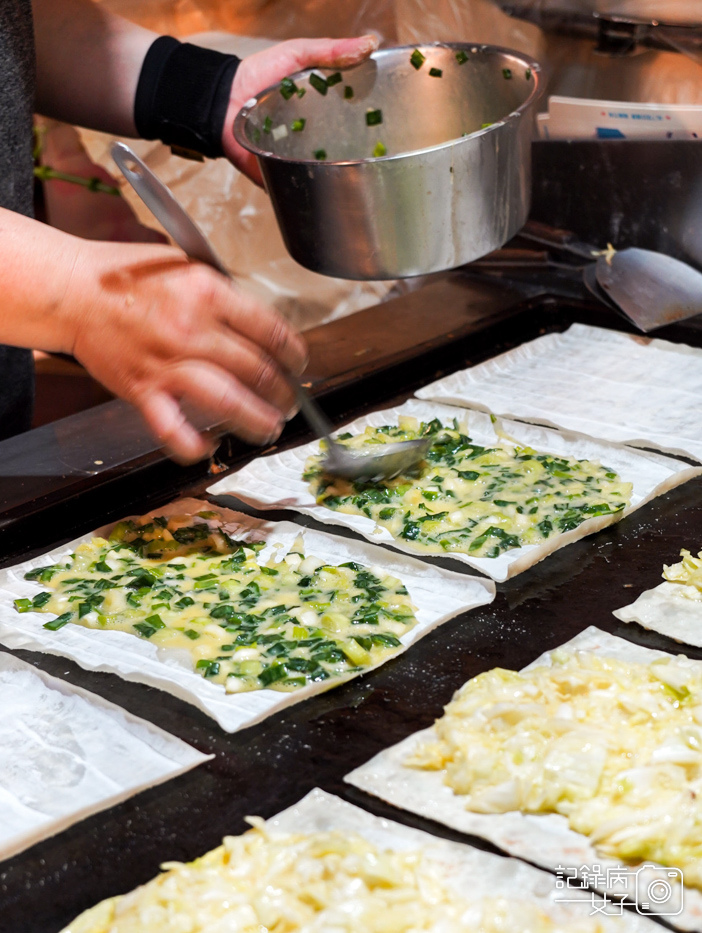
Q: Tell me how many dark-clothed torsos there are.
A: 1